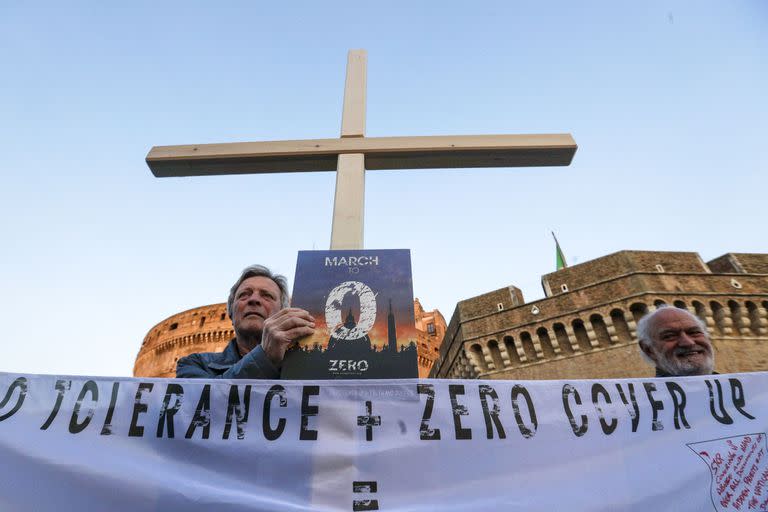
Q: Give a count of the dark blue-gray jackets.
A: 1